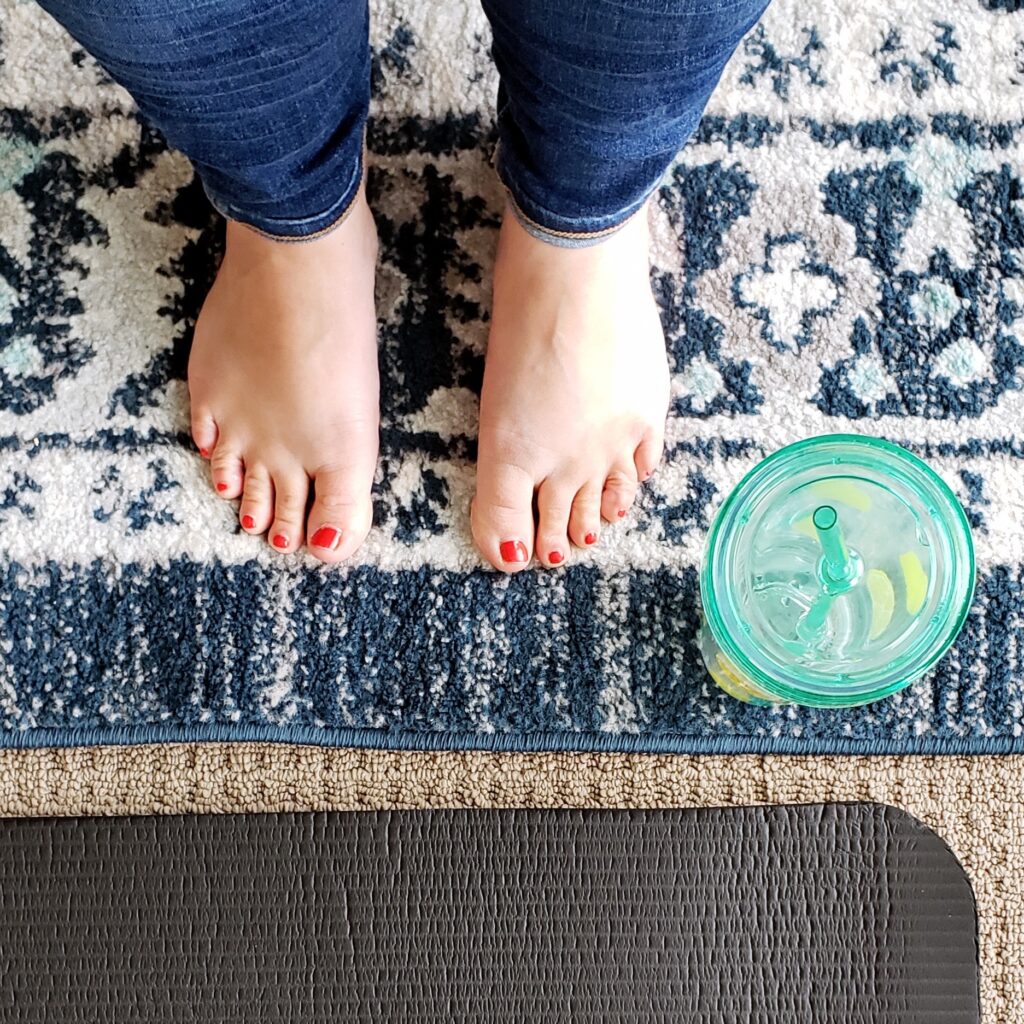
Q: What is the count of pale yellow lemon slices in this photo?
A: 4